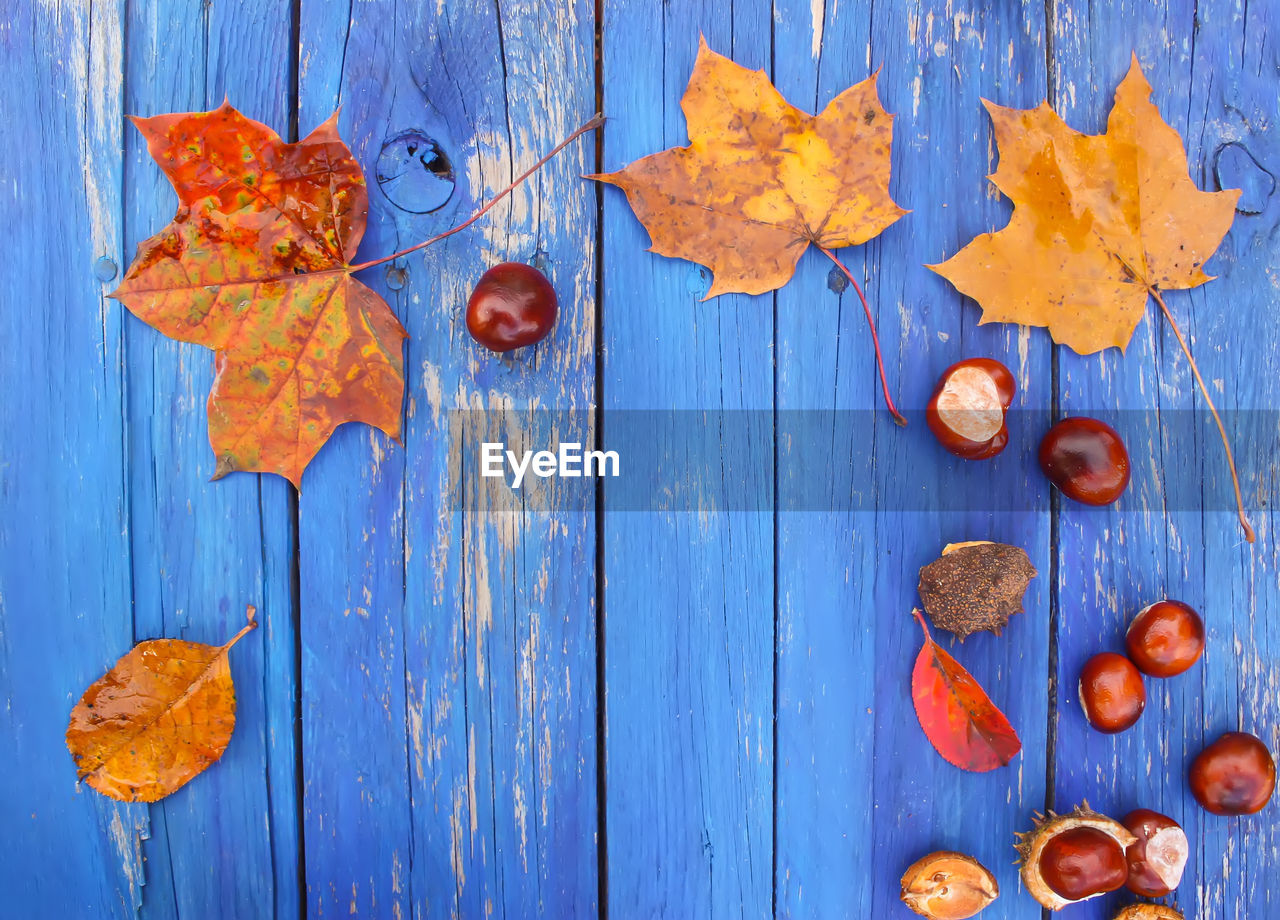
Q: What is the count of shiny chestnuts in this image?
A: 8